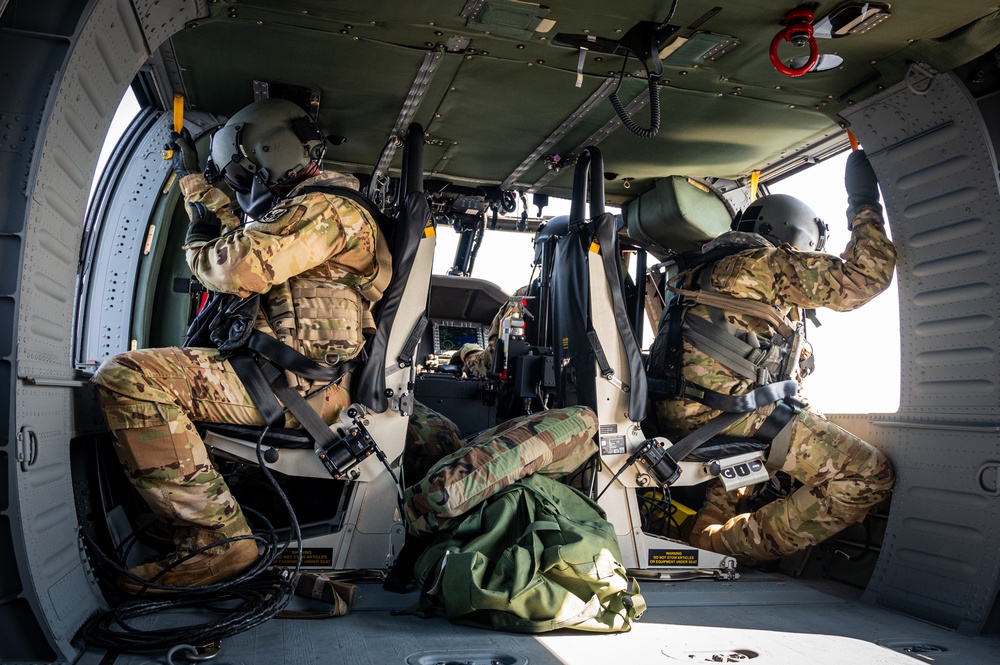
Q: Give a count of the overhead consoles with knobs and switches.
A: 1